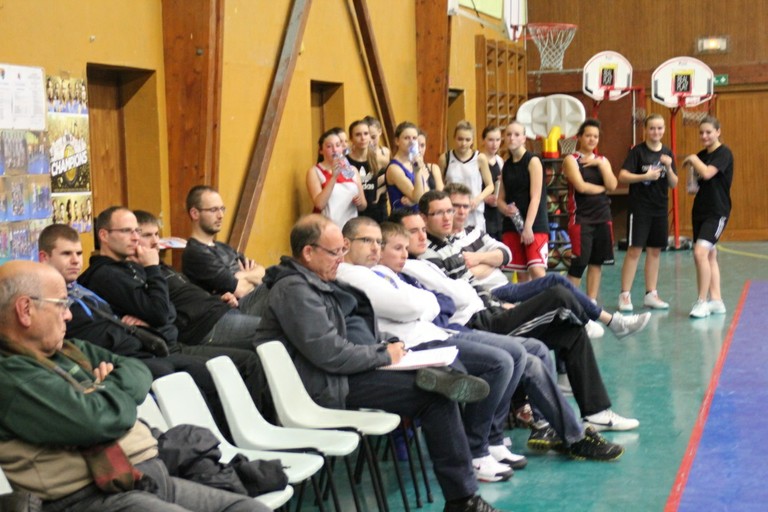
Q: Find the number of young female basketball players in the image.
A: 12